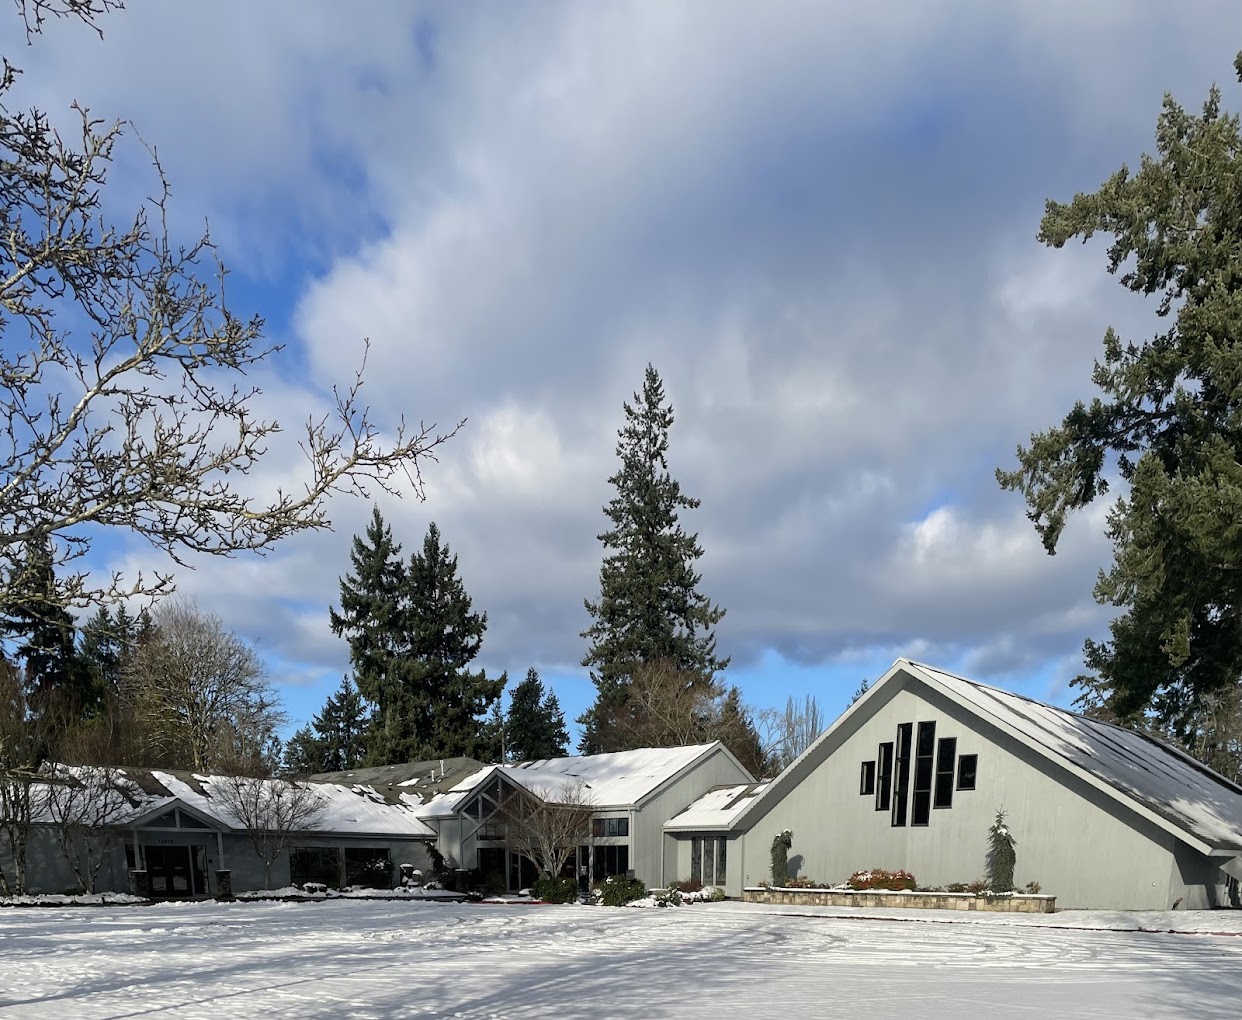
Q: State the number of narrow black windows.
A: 6